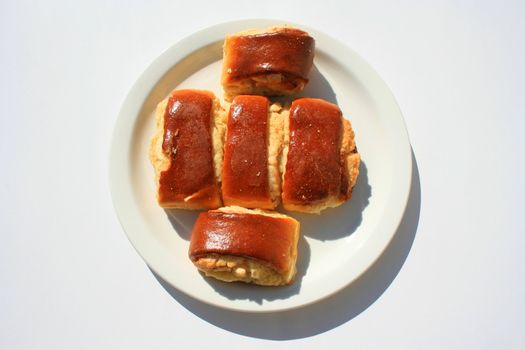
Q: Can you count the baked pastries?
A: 5